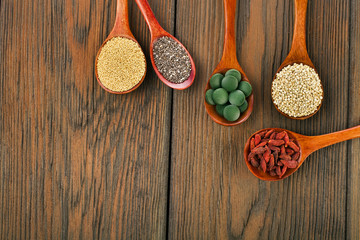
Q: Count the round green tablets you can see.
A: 10